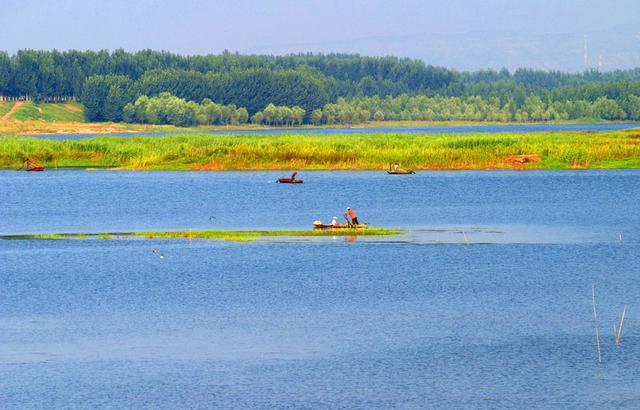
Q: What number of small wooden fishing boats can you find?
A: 4